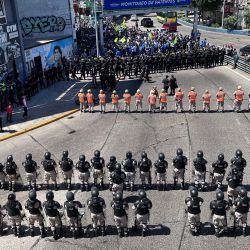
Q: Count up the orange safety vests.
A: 13